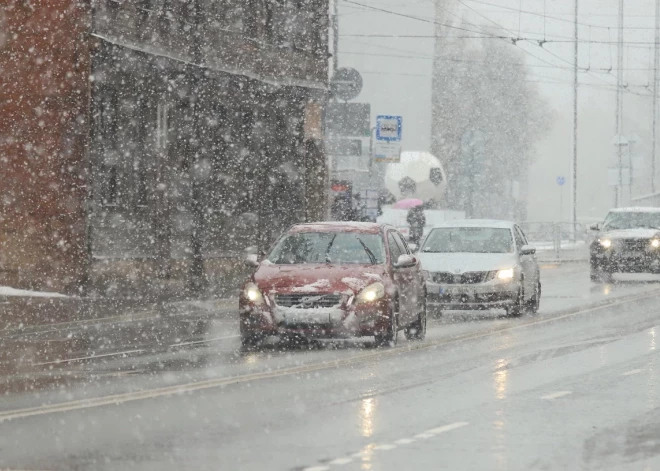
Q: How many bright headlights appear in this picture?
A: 5